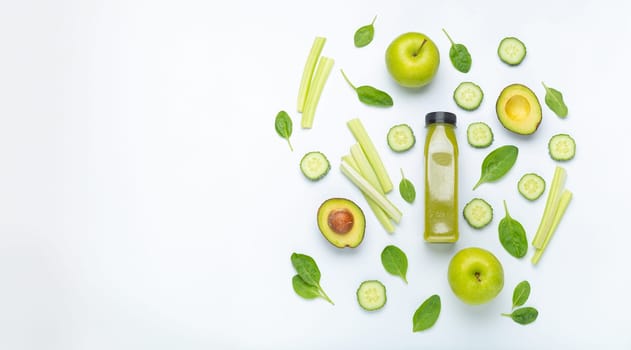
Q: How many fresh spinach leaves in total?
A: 14